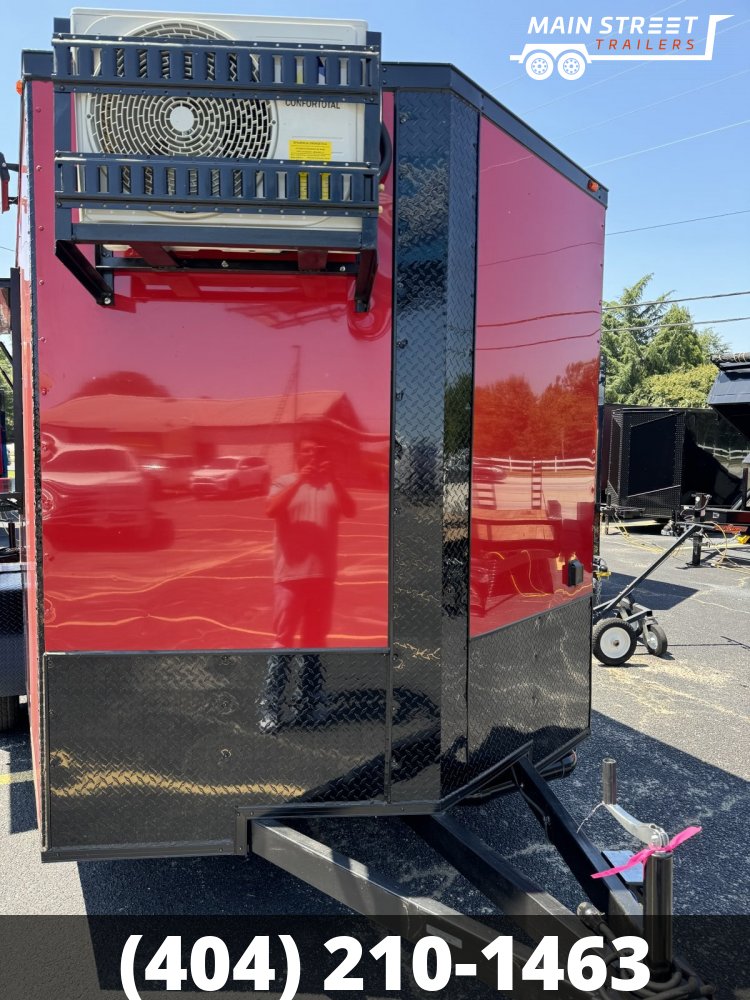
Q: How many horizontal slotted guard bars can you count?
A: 2